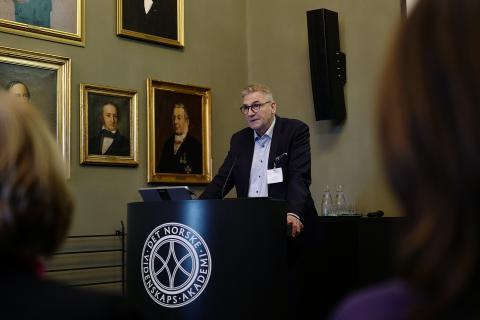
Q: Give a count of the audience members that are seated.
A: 2